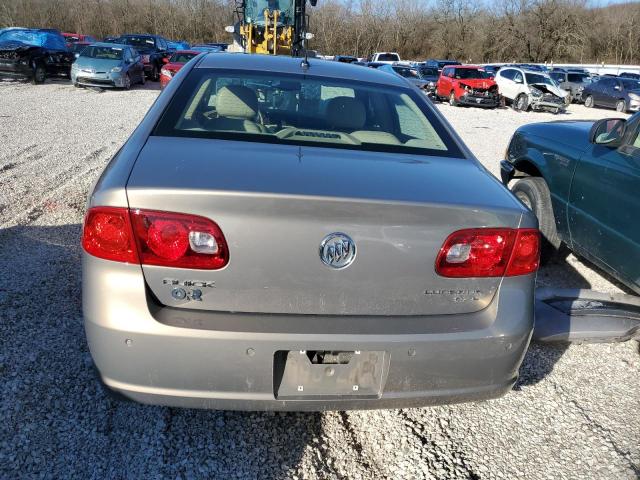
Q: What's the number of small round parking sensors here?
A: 4